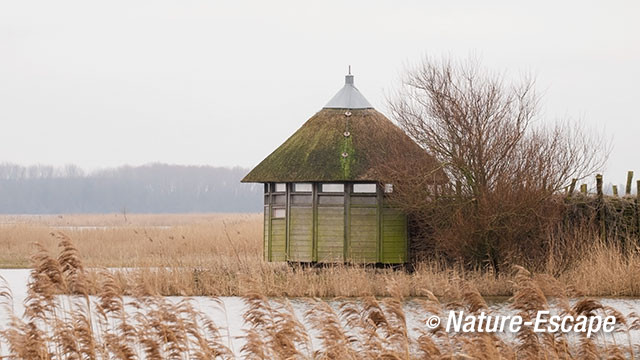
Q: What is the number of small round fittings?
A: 3